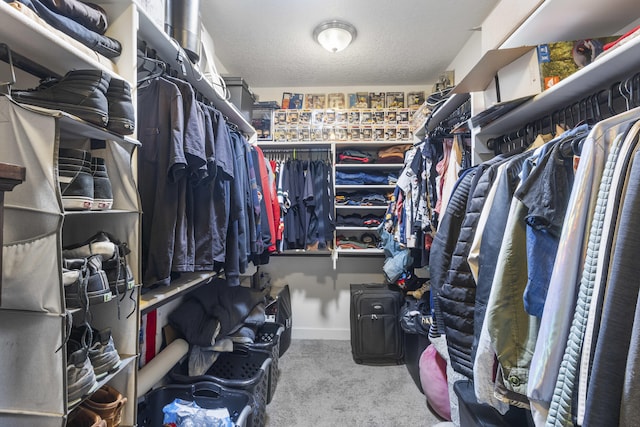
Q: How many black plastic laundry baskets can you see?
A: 3